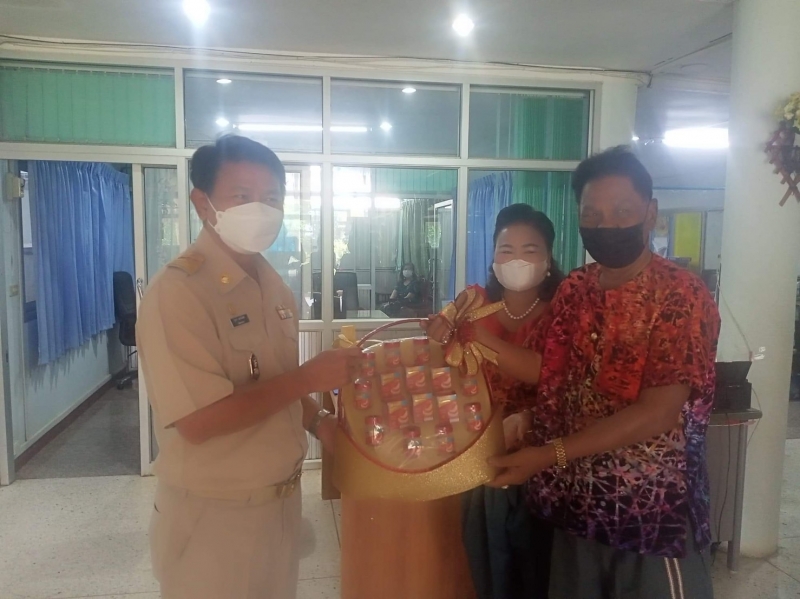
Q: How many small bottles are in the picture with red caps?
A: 9